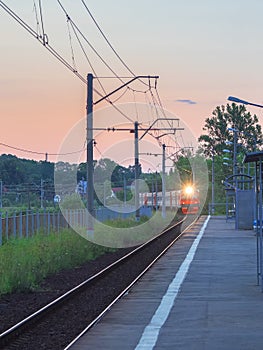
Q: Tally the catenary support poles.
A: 3